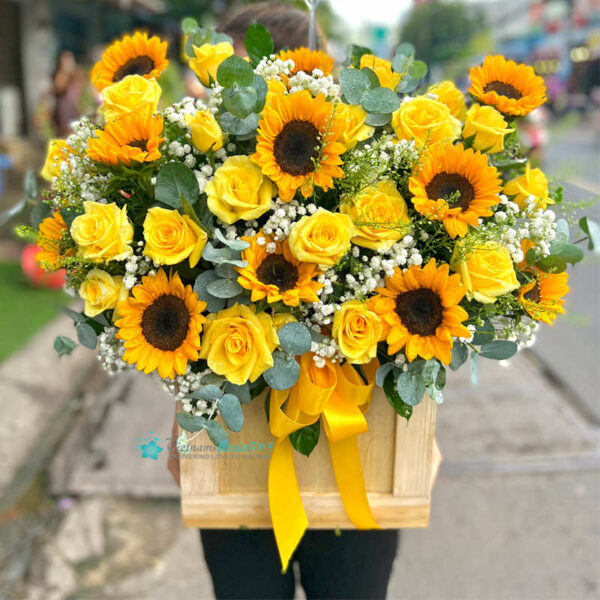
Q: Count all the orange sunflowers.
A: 11